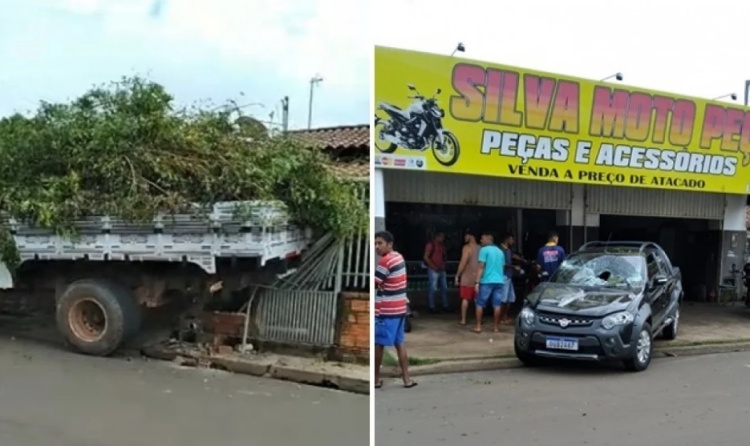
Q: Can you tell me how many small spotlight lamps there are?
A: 3